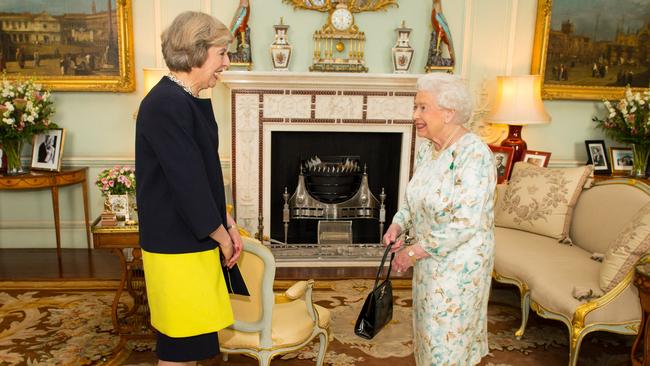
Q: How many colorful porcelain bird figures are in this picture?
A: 2